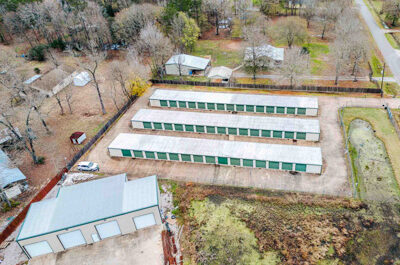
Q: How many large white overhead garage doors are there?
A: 4